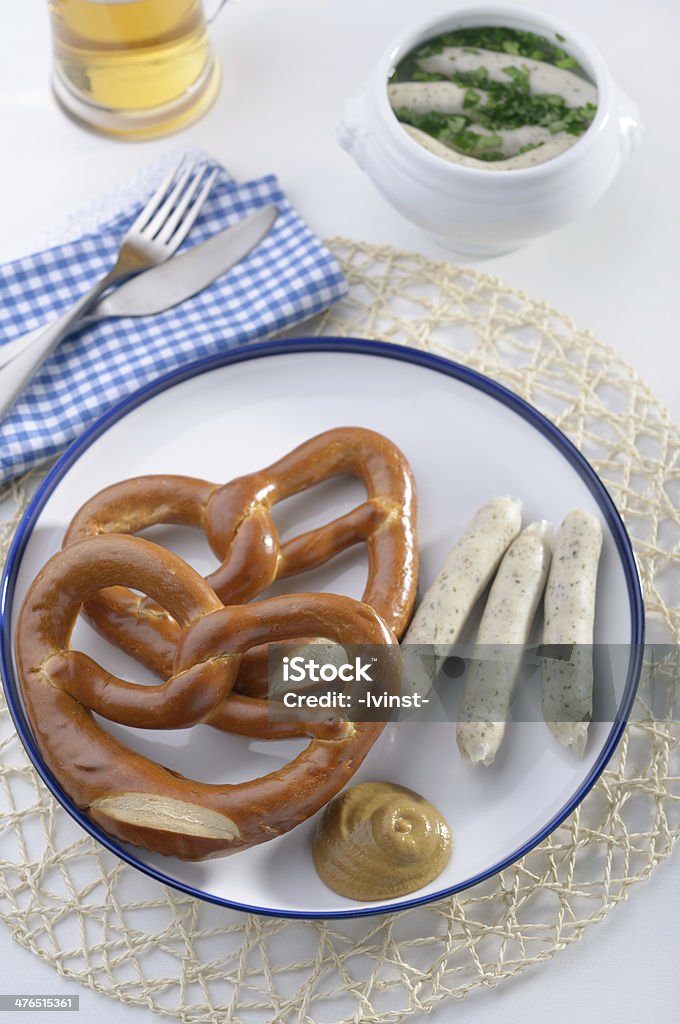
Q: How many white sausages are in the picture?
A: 7